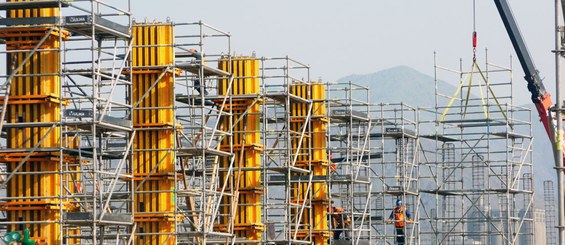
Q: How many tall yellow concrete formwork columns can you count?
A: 4